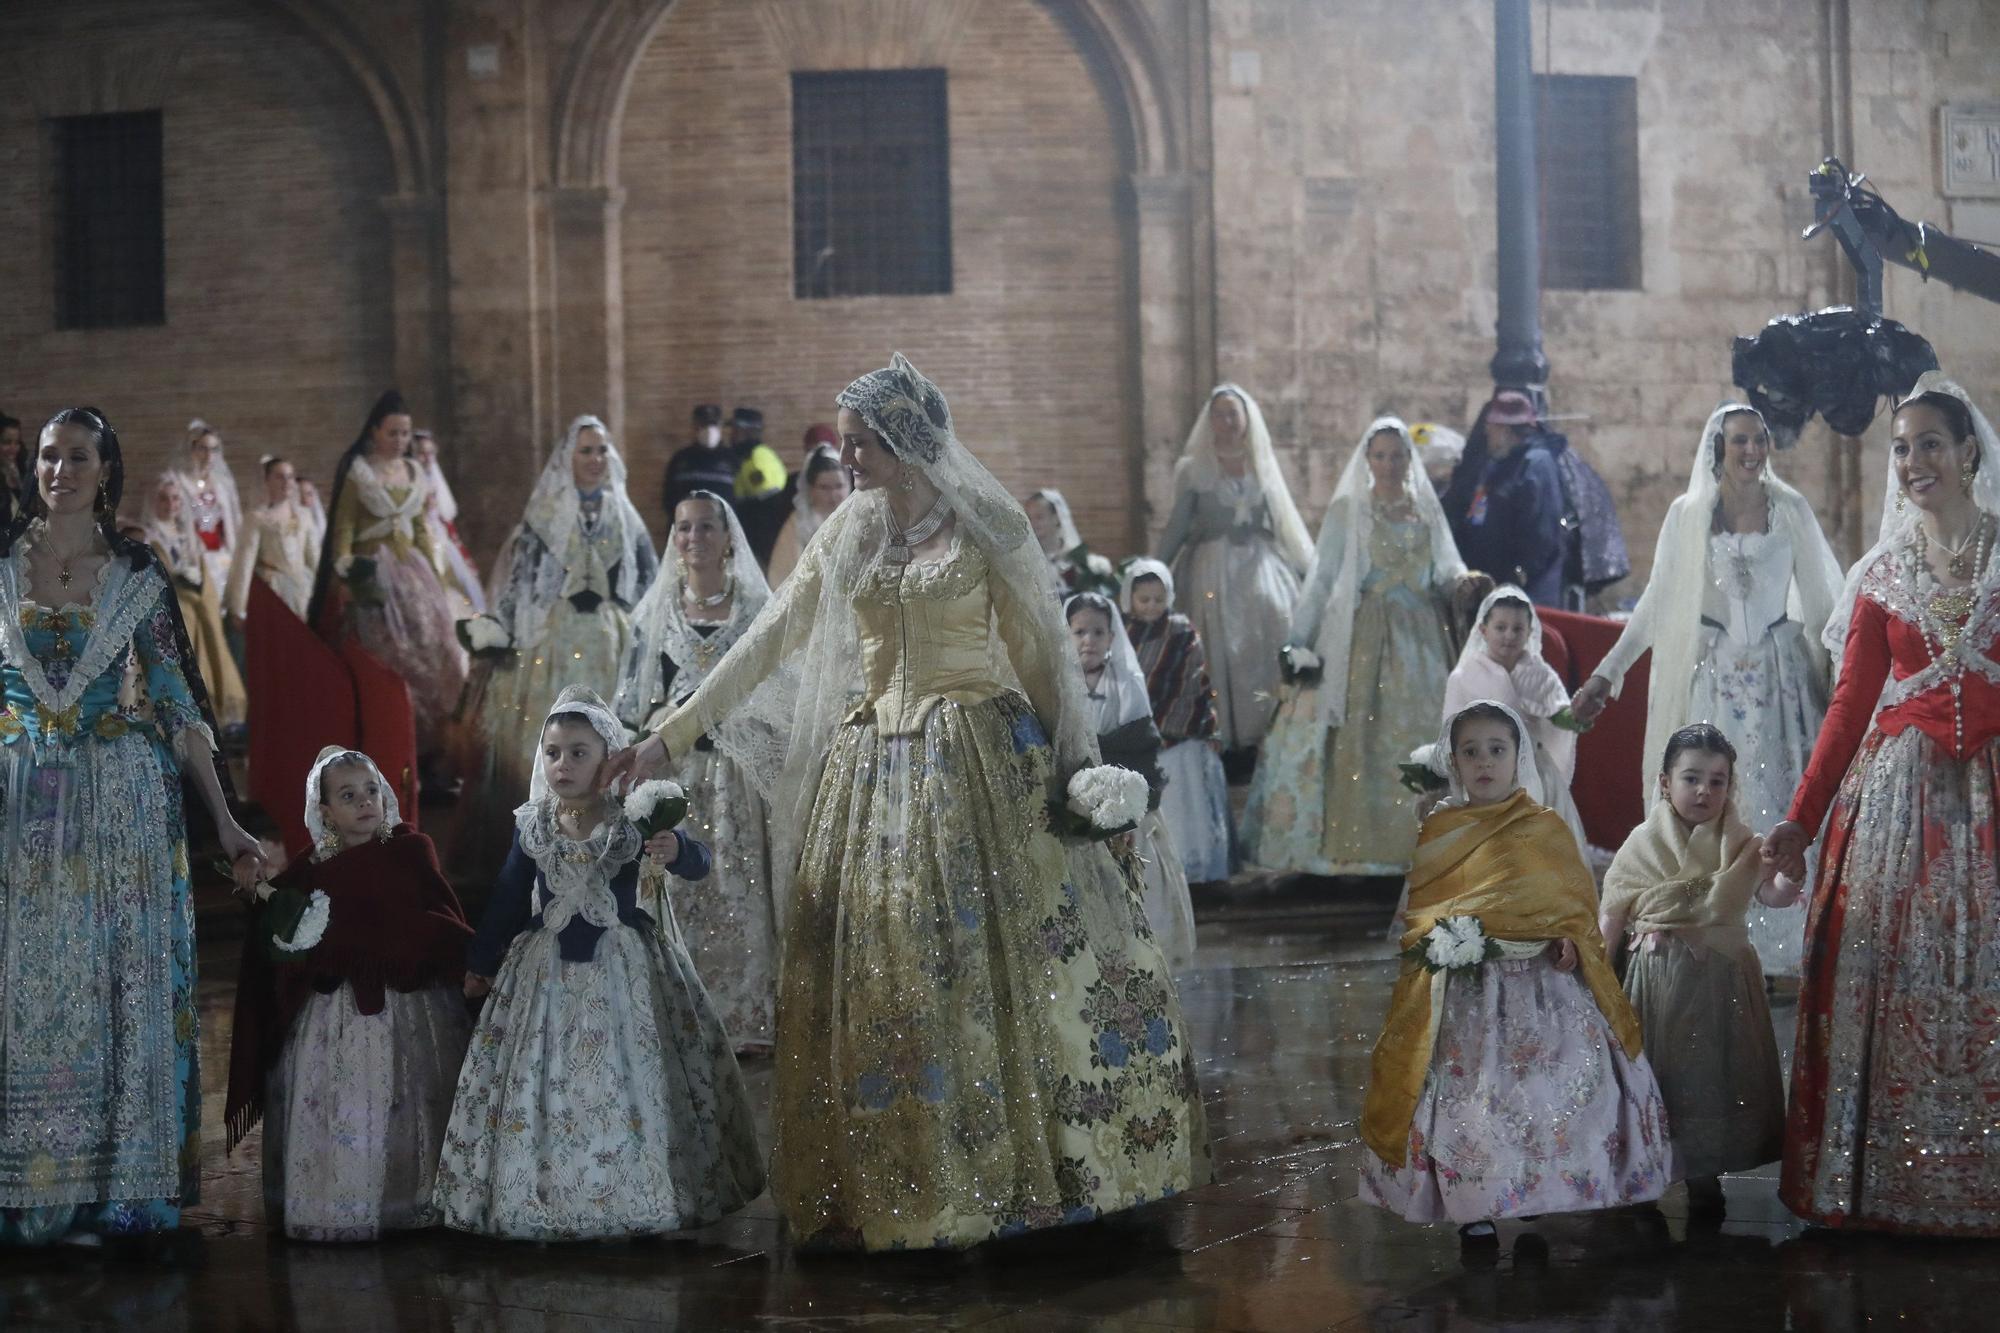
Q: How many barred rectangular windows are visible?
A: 3